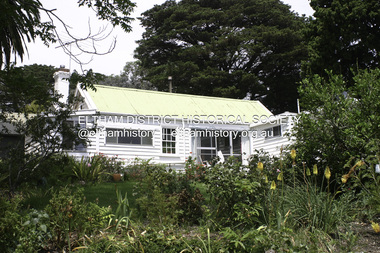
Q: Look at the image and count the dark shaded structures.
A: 1